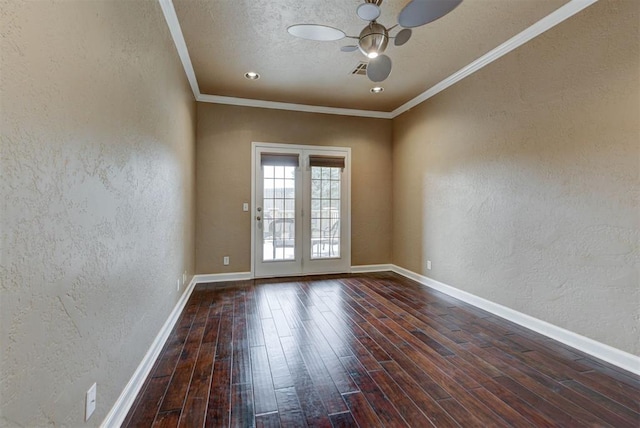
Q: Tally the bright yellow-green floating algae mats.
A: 0